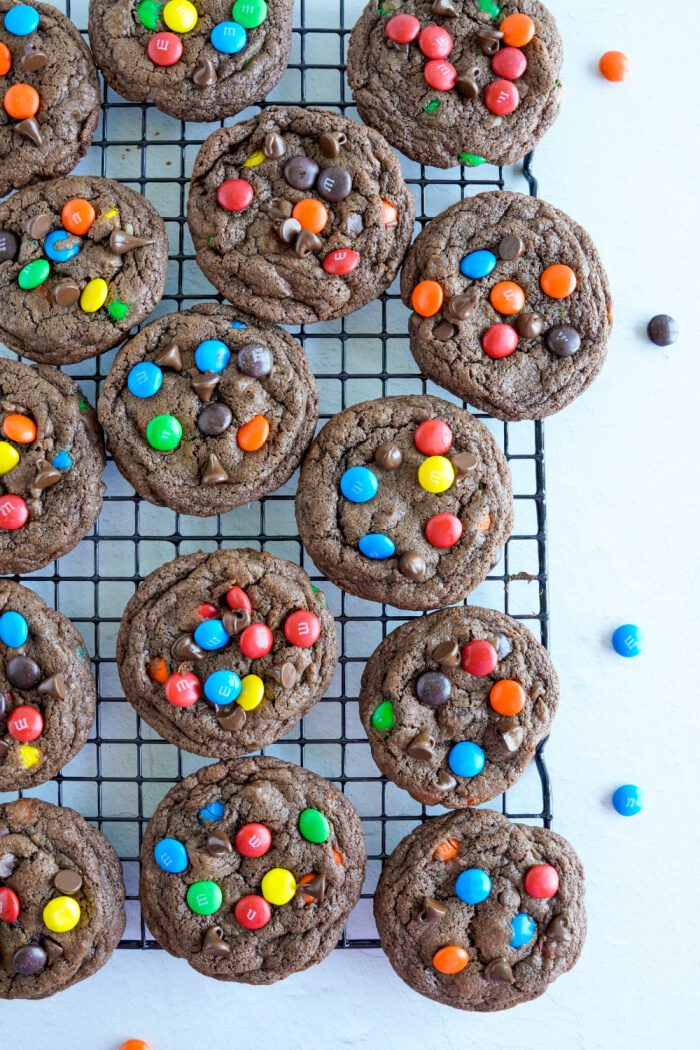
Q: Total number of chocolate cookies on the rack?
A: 15